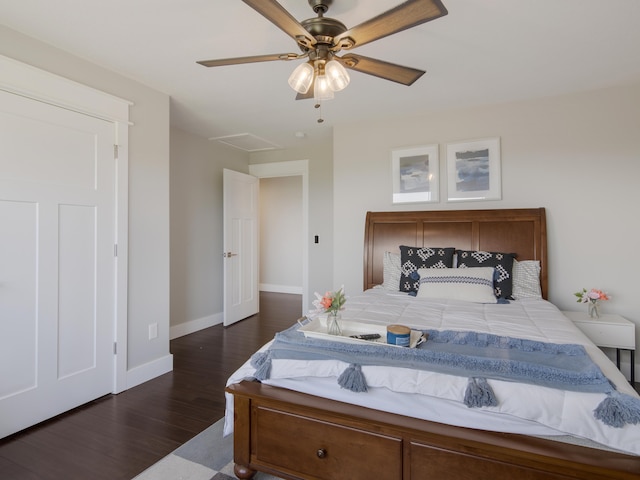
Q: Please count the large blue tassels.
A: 4